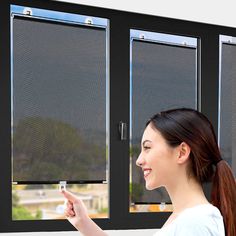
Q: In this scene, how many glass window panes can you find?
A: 3